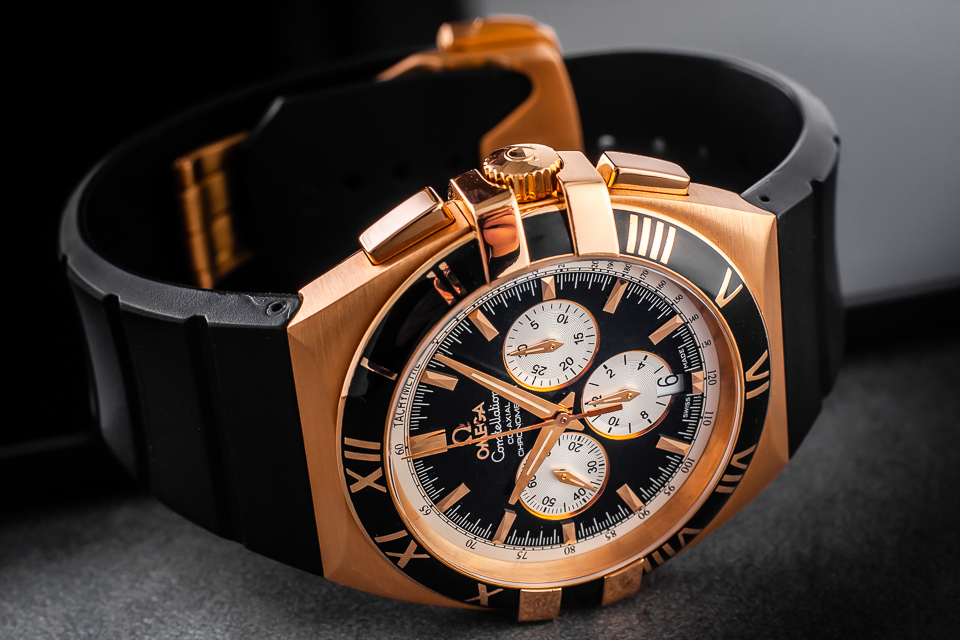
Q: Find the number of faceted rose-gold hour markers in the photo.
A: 12